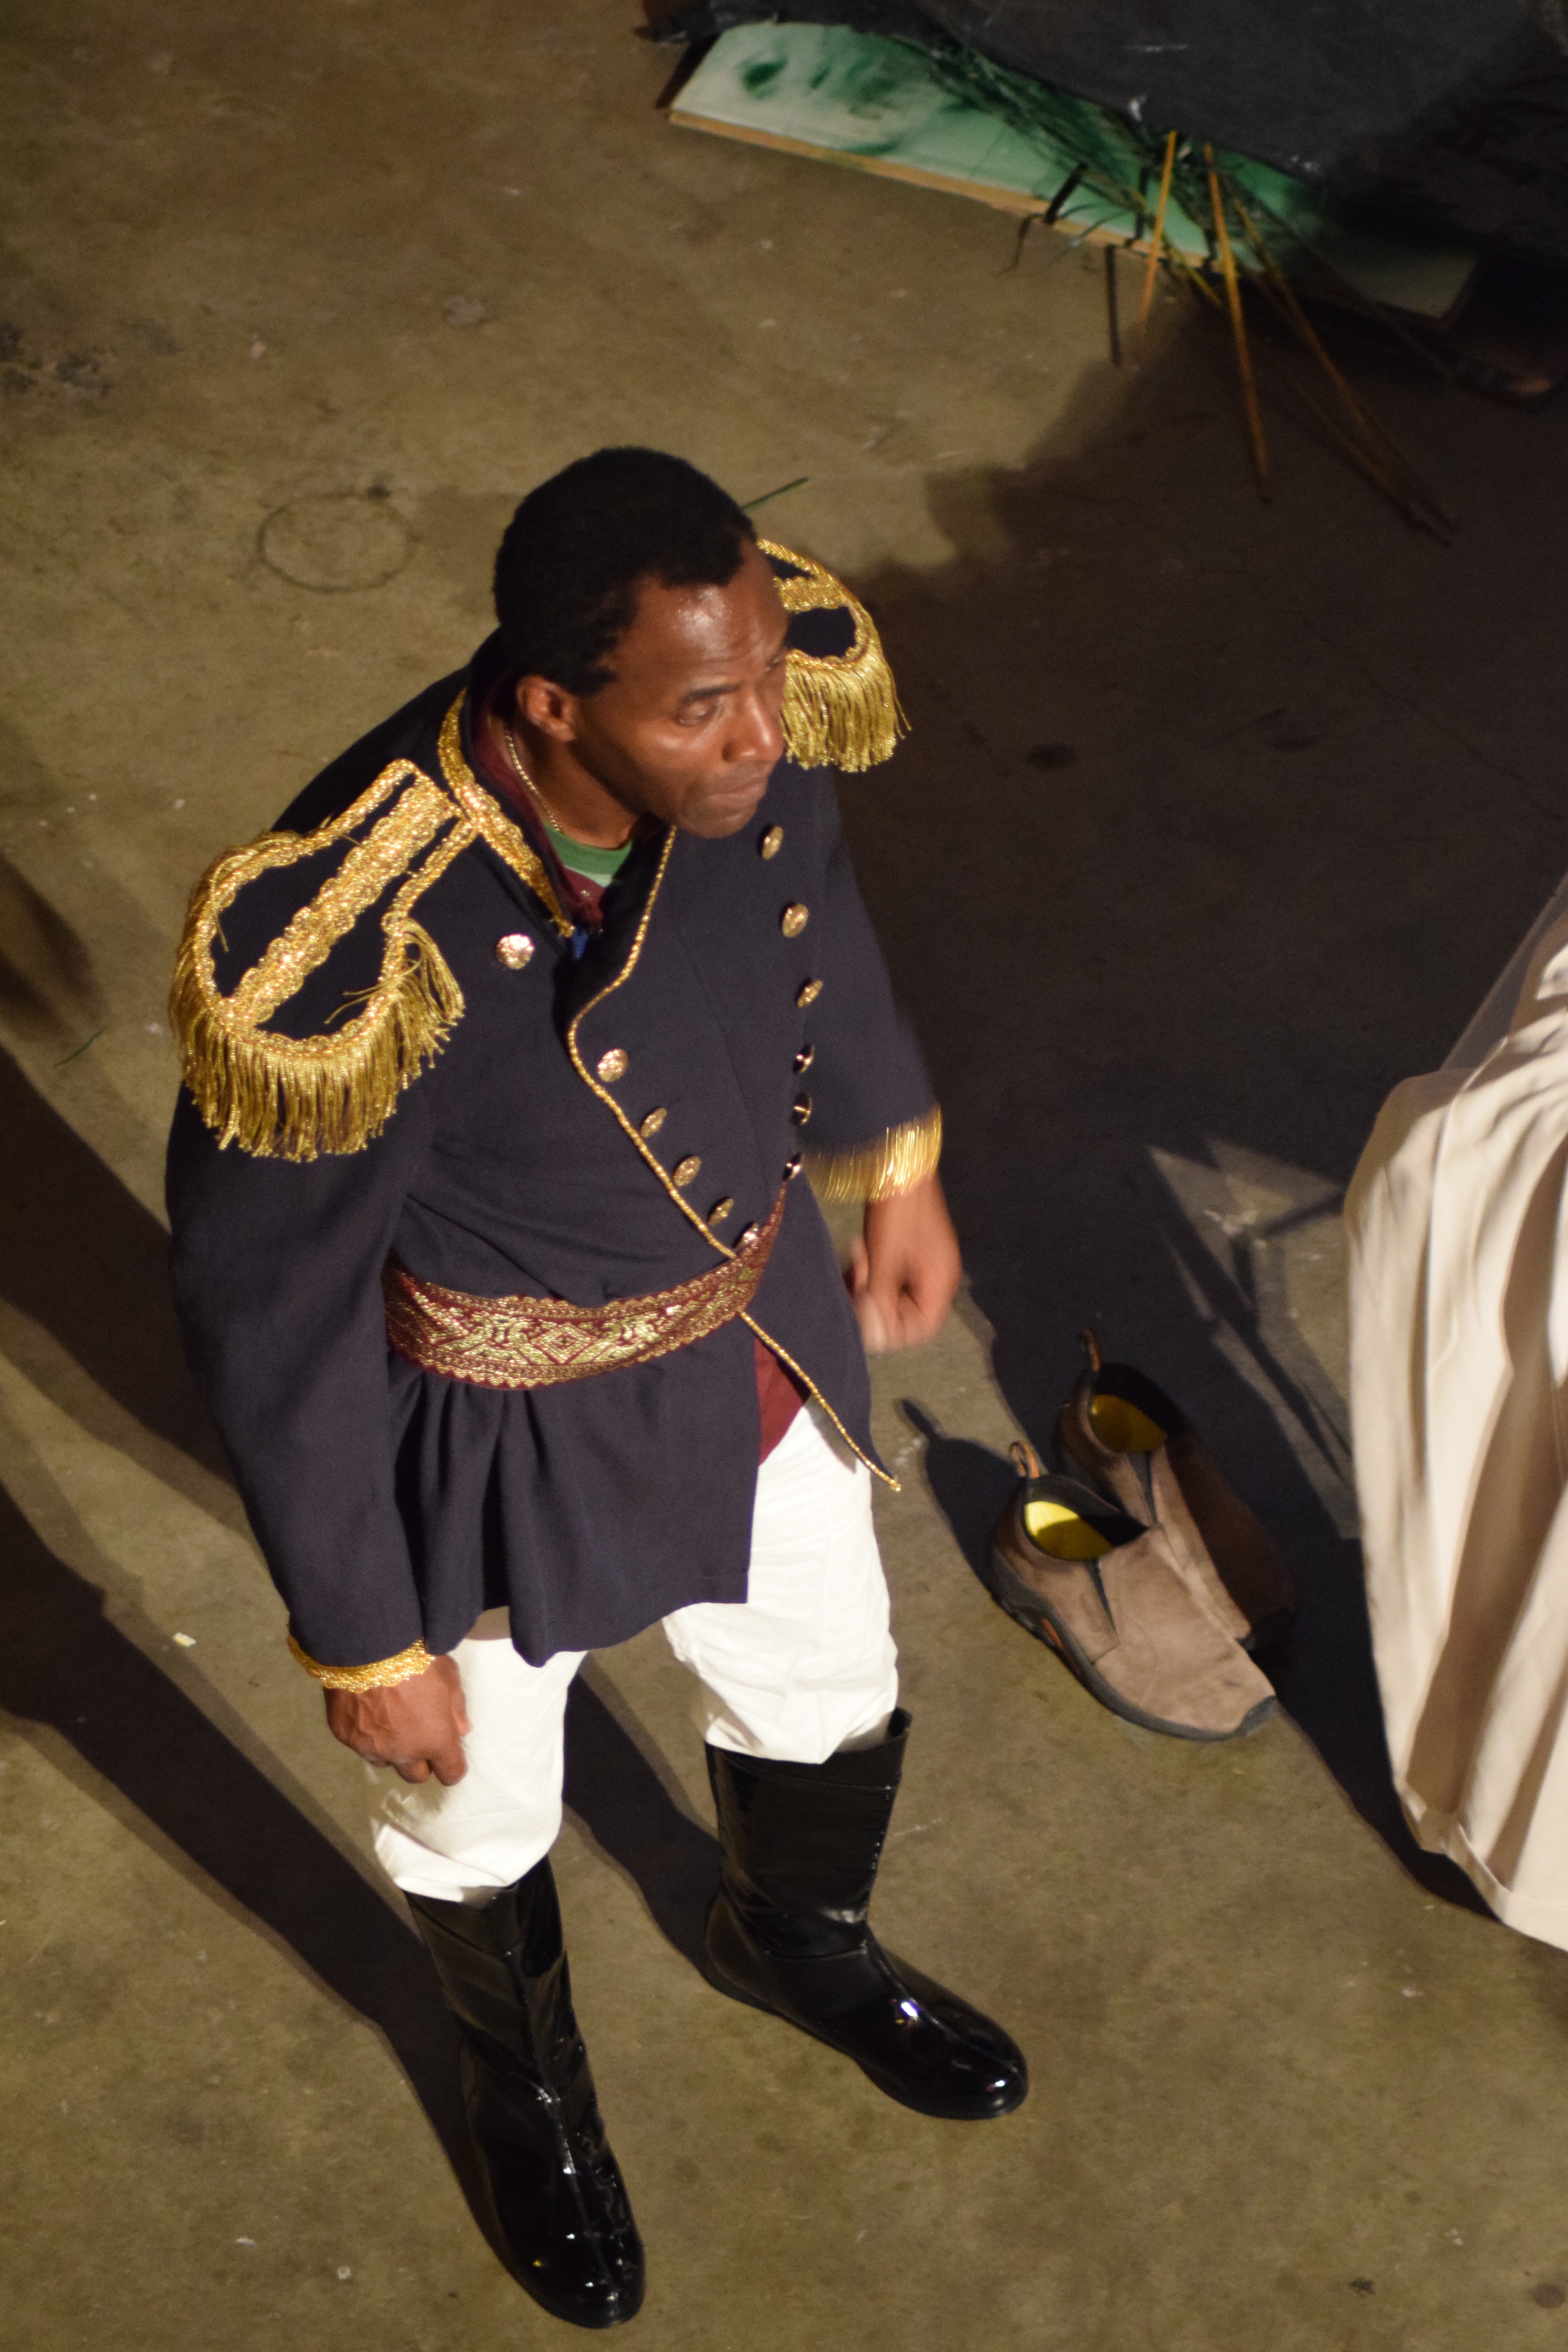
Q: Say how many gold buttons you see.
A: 12